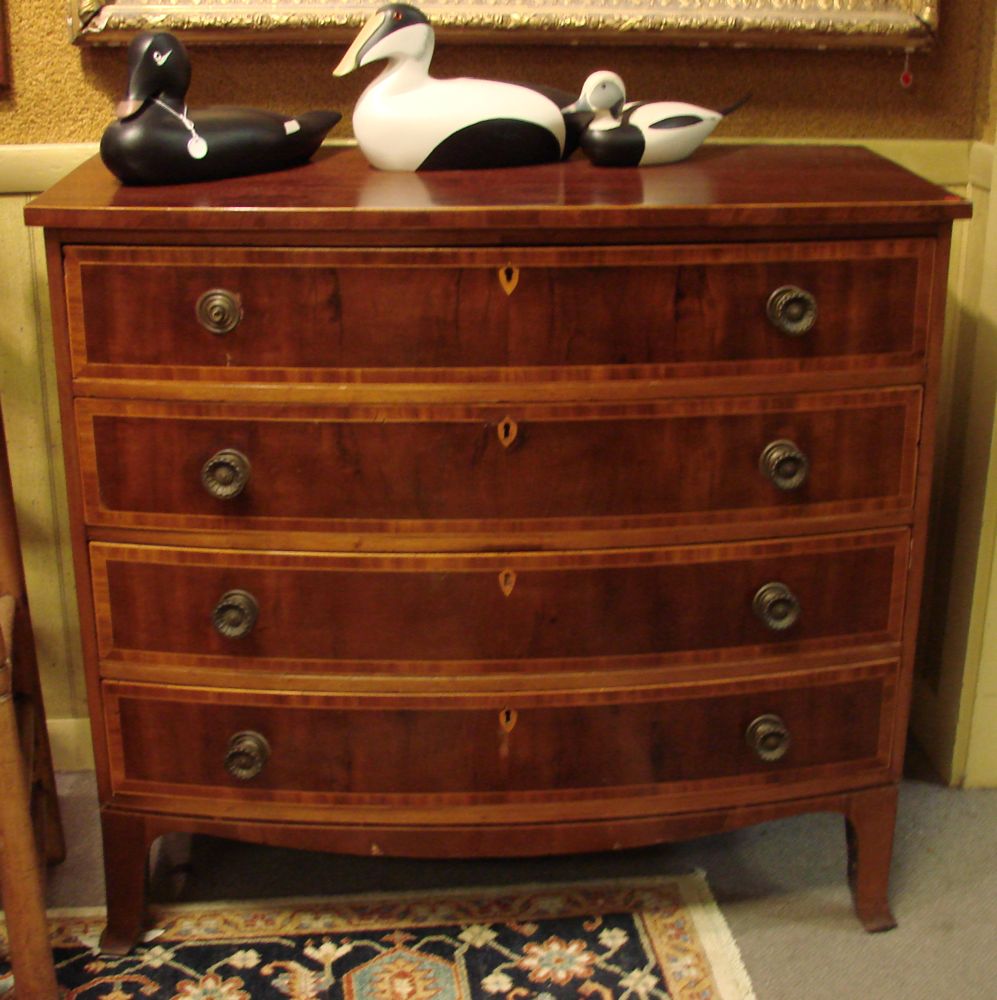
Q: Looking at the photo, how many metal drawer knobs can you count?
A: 8